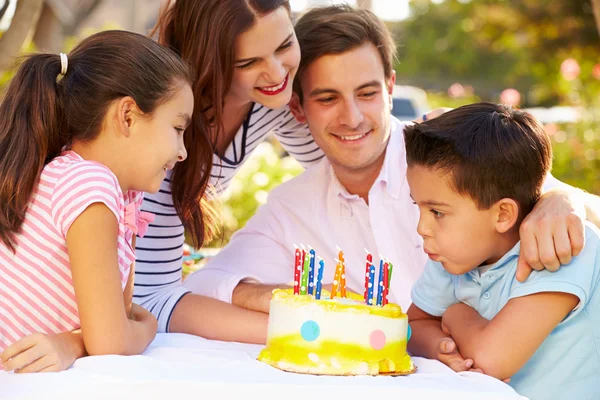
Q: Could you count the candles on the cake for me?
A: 12